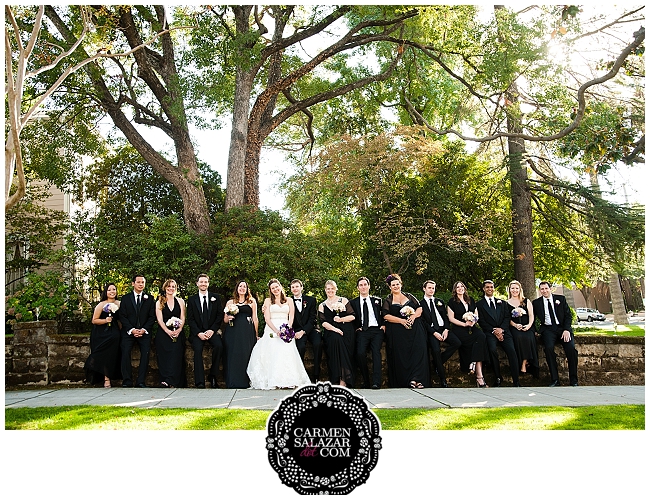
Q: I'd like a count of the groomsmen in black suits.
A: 6